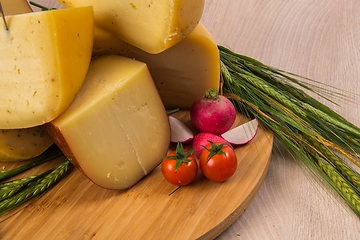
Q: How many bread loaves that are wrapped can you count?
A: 0